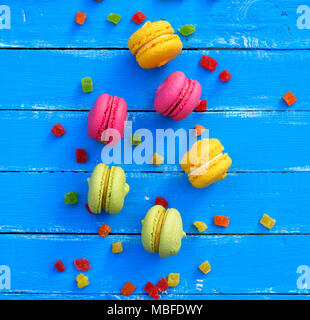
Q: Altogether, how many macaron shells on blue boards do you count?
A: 12